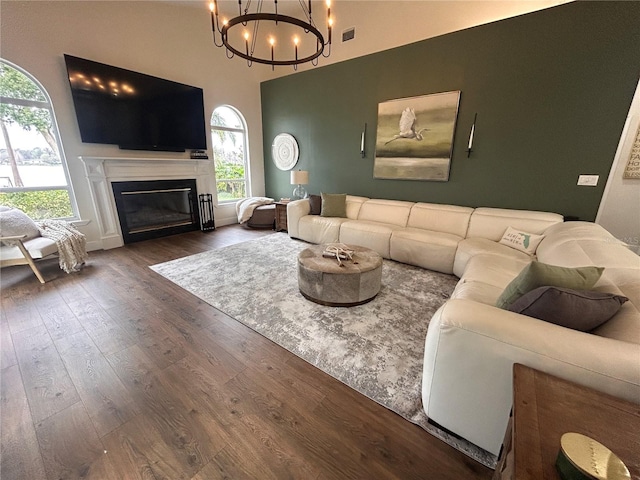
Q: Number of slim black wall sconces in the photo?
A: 2